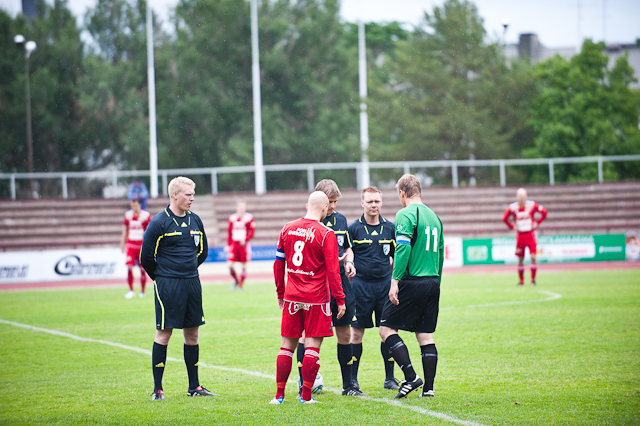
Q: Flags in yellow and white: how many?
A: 0